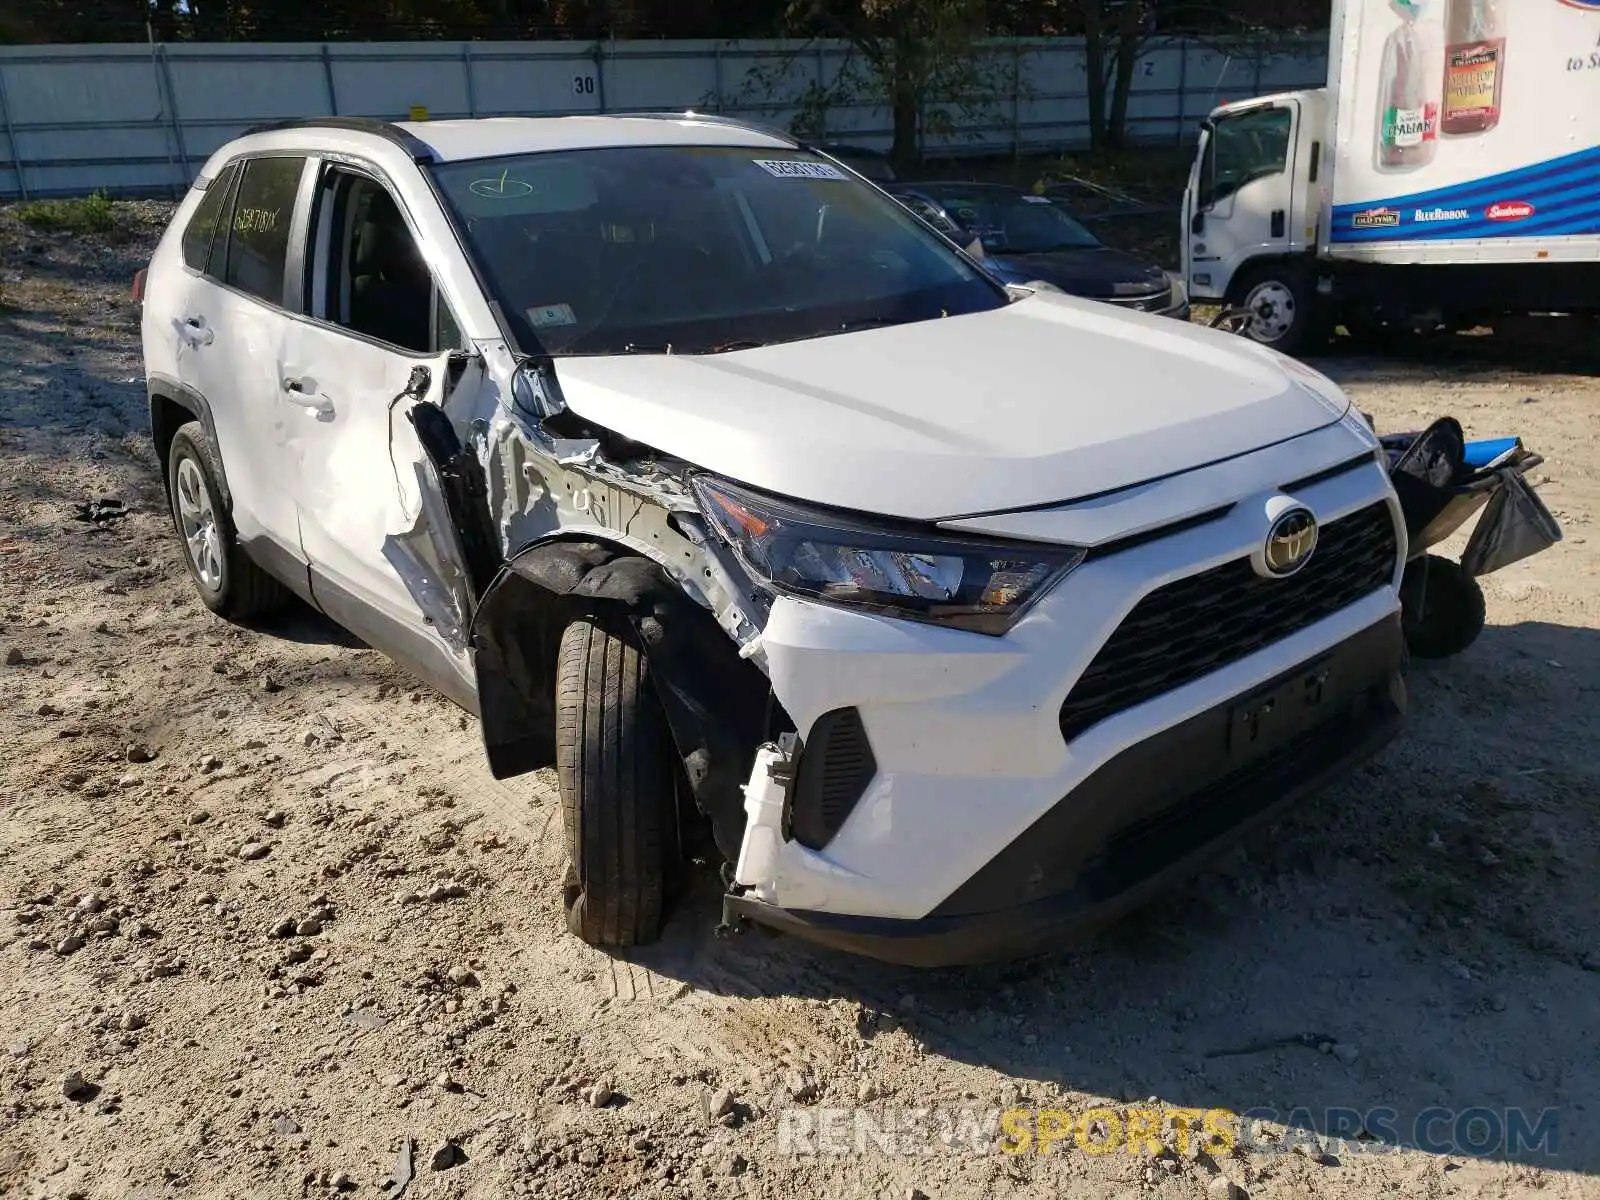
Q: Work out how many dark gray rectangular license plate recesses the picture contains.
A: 1